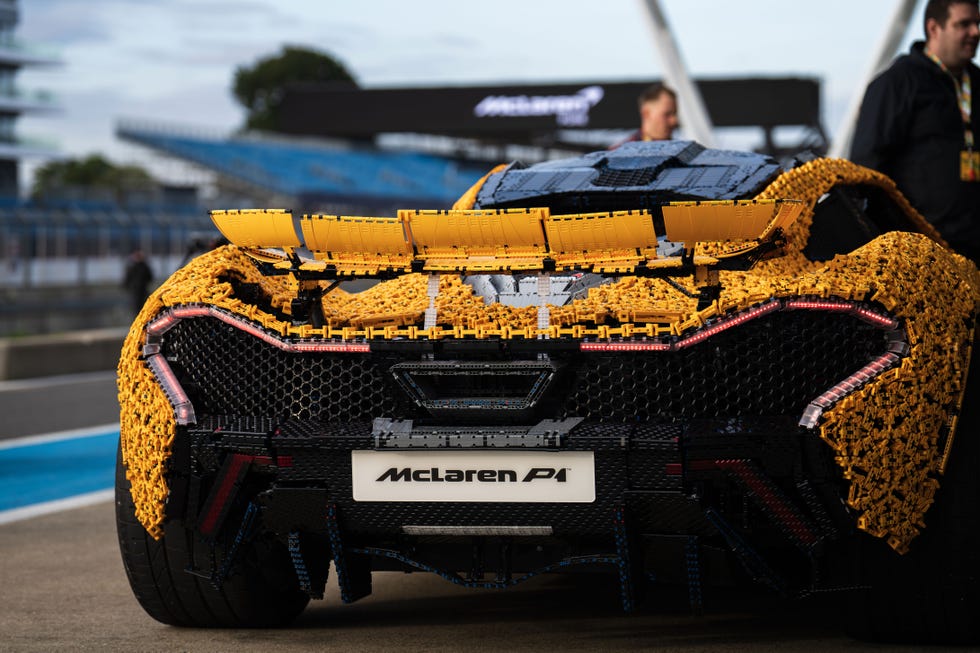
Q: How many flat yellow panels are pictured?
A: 5